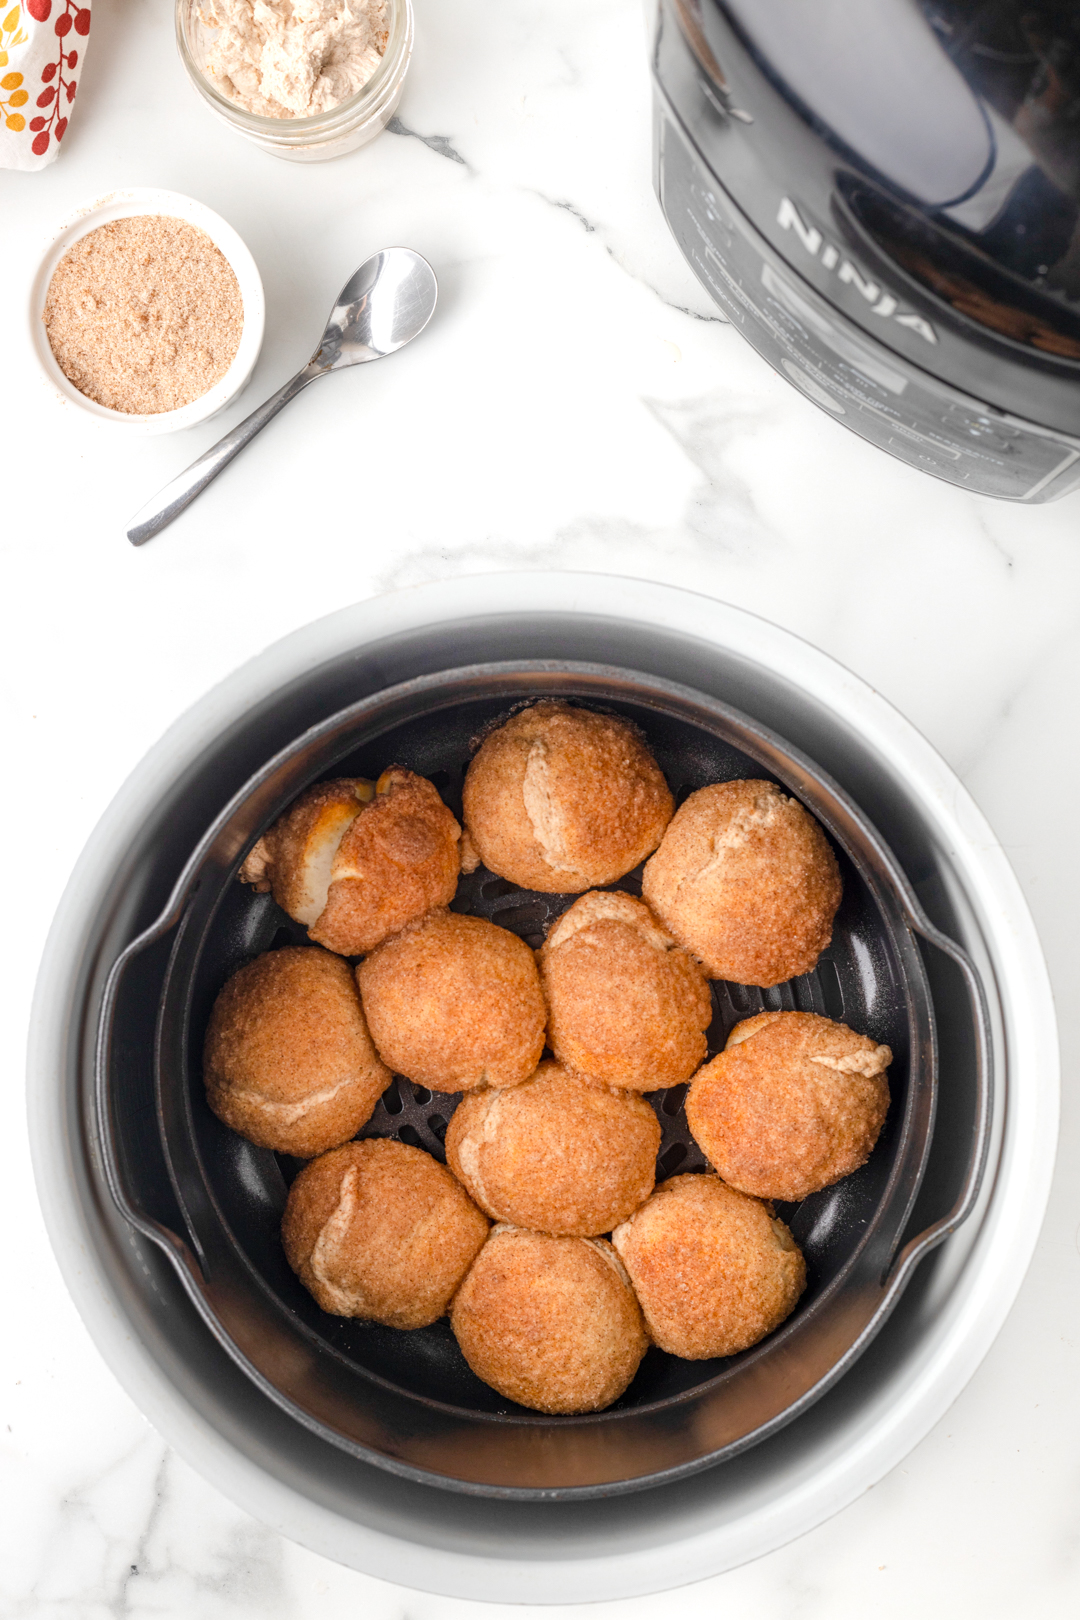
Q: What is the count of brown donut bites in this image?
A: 11